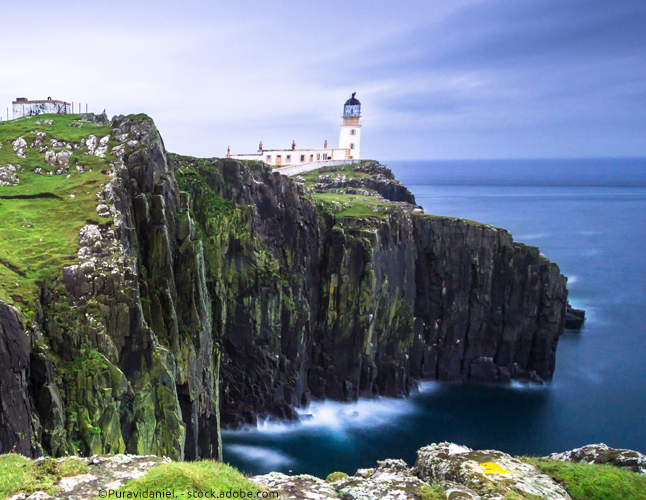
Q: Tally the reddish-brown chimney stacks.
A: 4